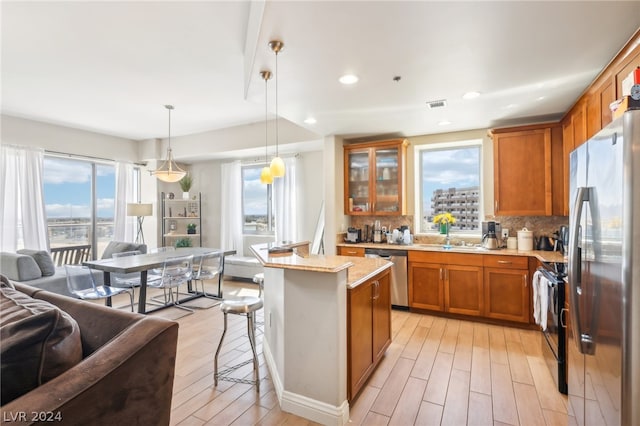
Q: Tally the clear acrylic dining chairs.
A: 5